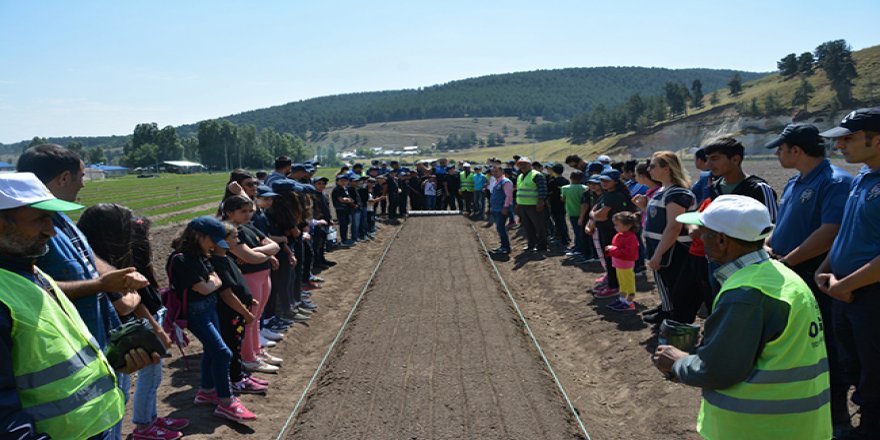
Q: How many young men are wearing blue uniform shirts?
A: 2